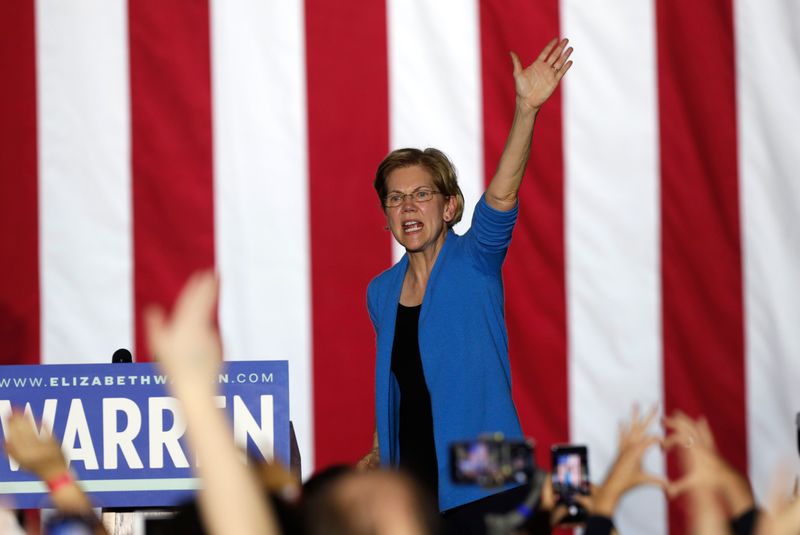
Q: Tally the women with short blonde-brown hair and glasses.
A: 1